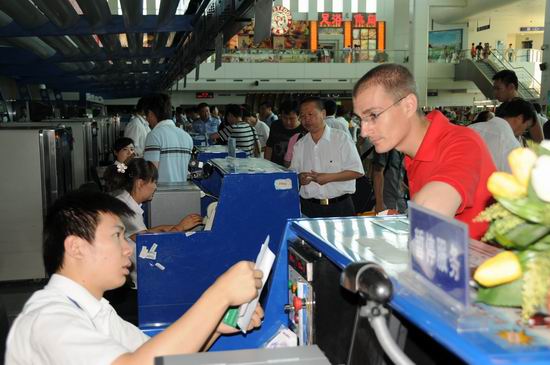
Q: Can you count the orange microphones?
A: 0